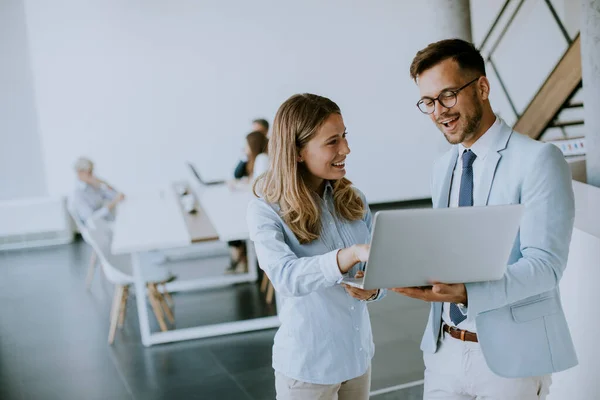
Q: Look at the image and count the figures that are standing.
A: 2